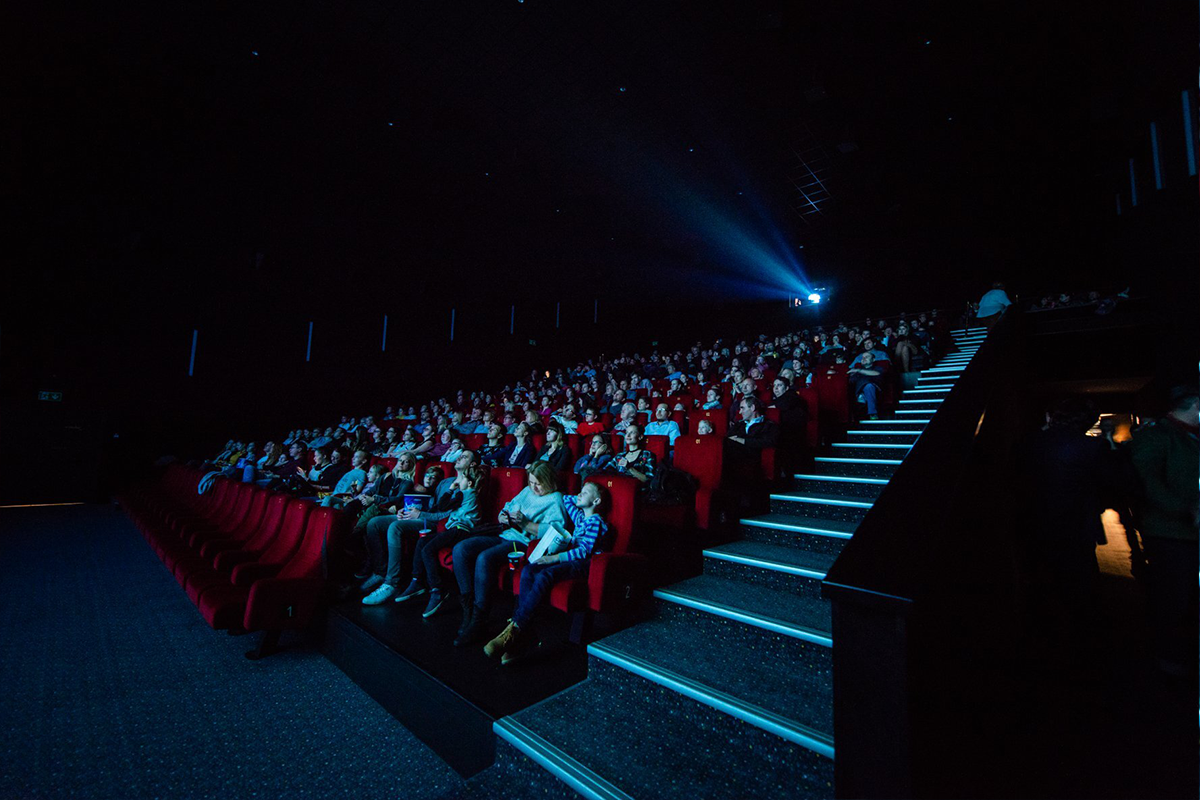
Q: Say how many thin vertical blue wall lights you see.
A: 11